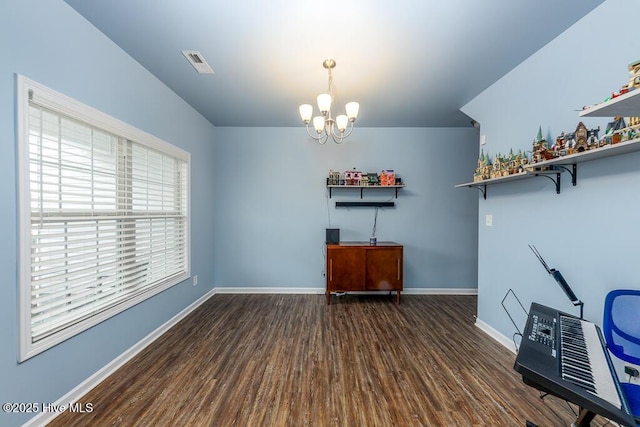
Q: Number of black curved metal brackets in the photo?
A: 3